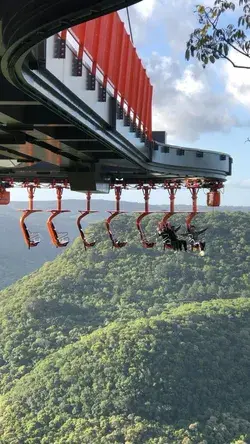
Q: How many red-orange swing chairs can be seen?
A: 7